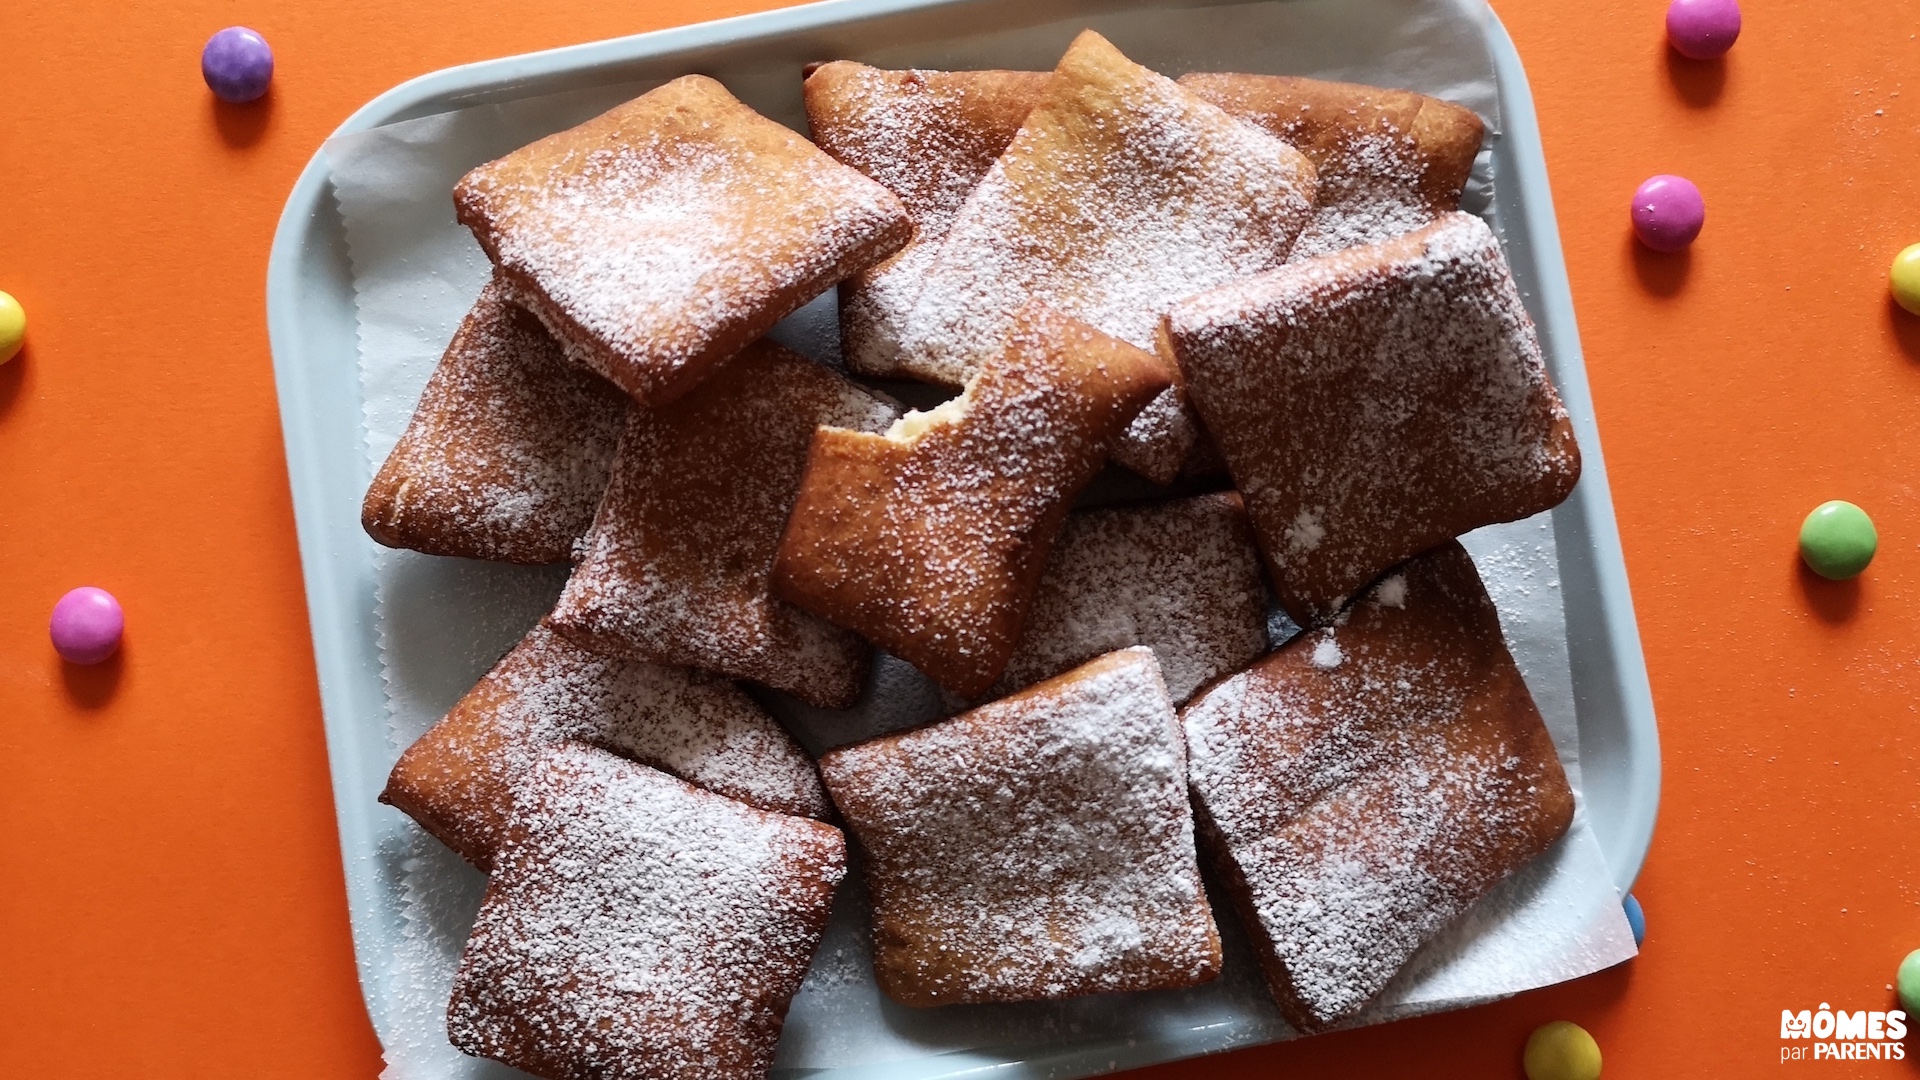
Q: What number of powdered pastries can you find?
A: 13